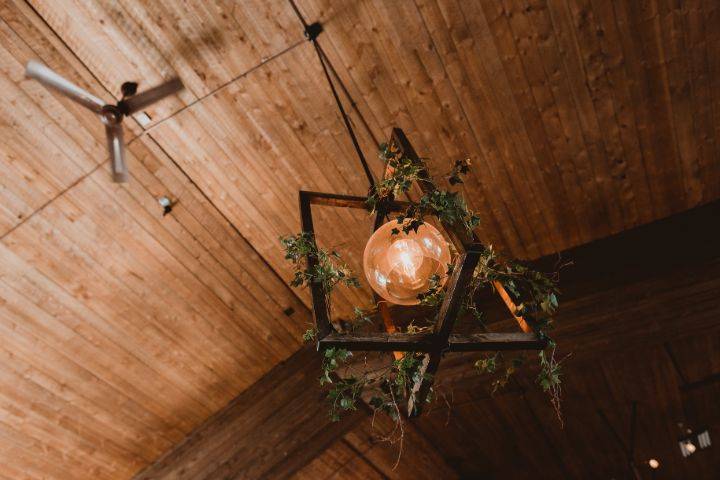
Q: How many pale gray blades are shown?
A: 3